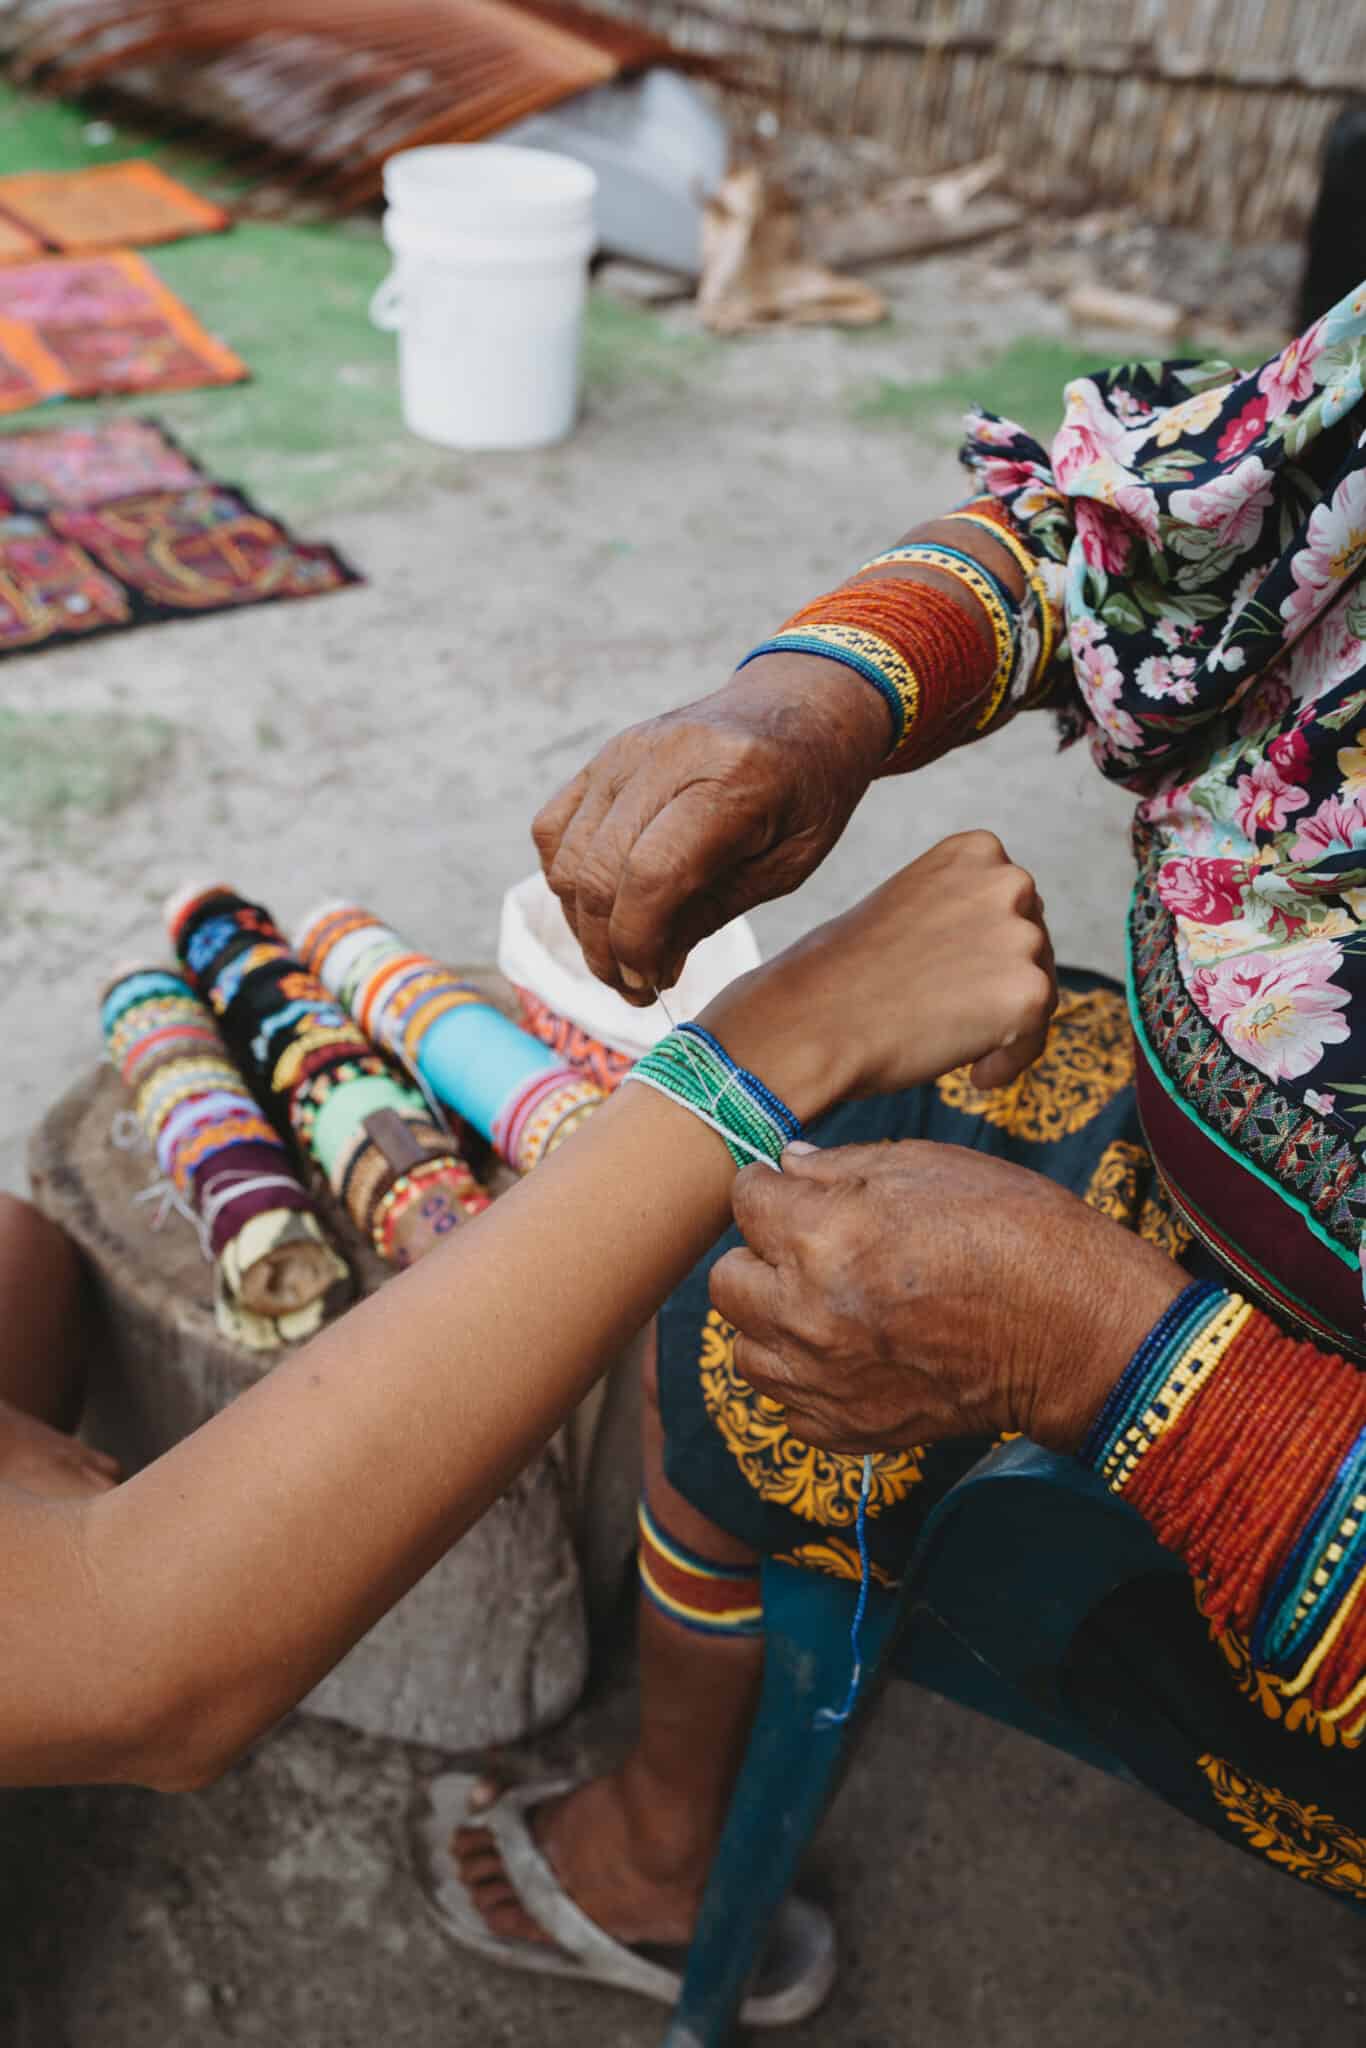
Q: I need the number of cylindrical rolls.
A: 3